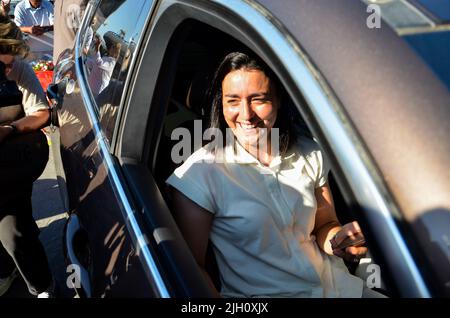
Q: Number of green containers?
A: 0